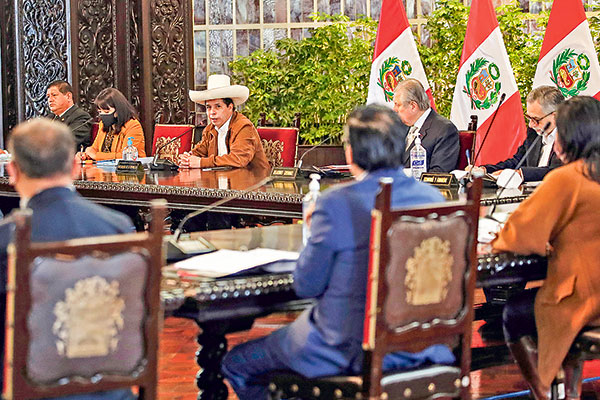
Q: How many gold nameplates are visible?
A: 3